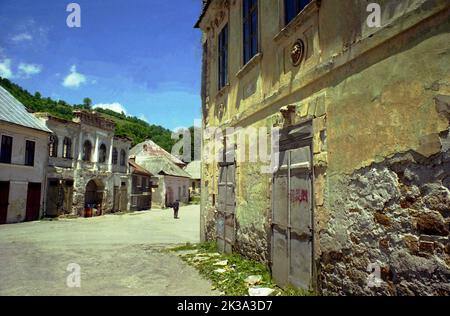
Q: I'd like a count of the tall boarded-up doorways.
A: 2